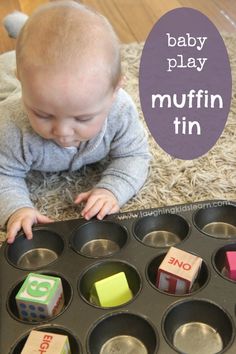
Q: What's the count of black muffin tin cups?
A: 11